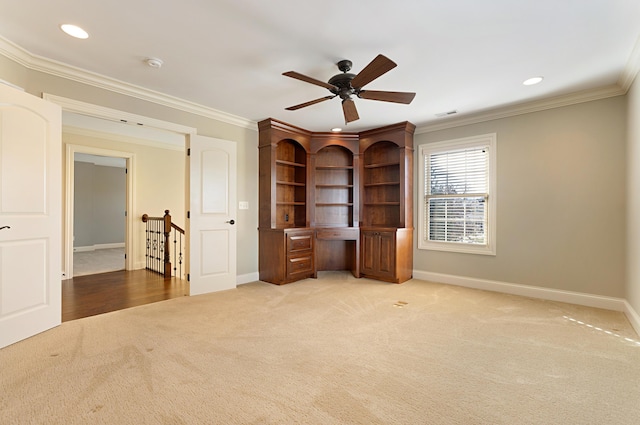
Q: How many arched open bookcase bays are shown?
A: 3